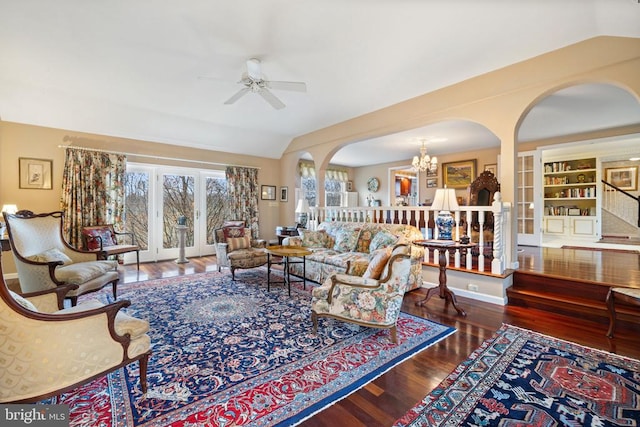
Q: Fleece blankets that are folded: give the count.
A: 0